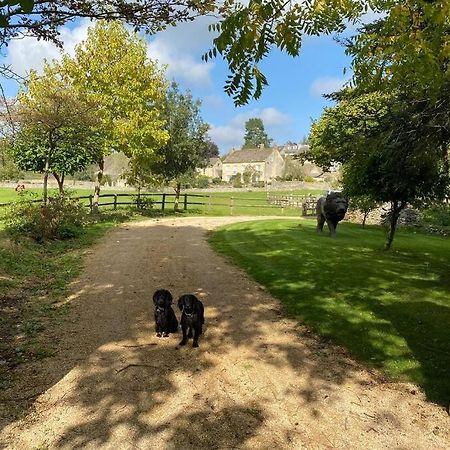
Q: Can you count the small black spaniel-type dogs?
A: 2